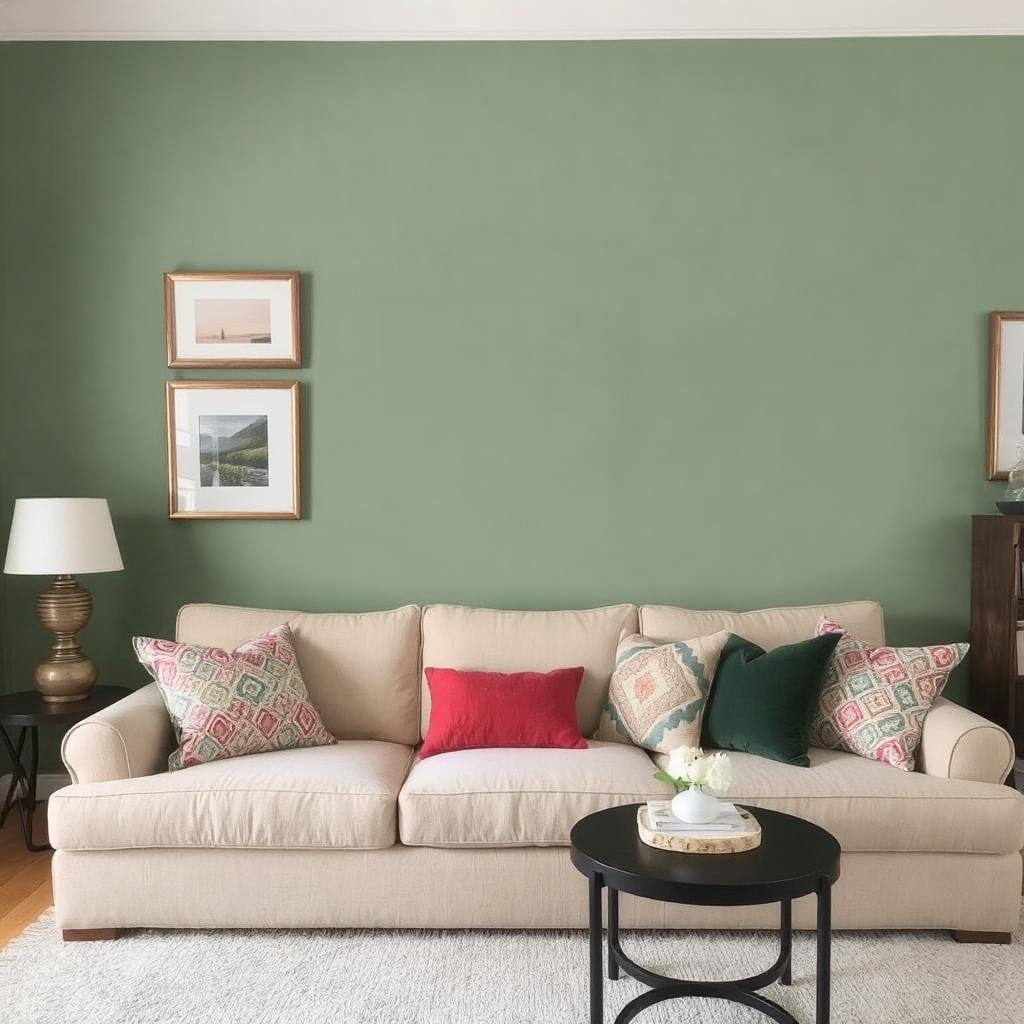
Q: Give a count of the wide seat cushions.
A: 3